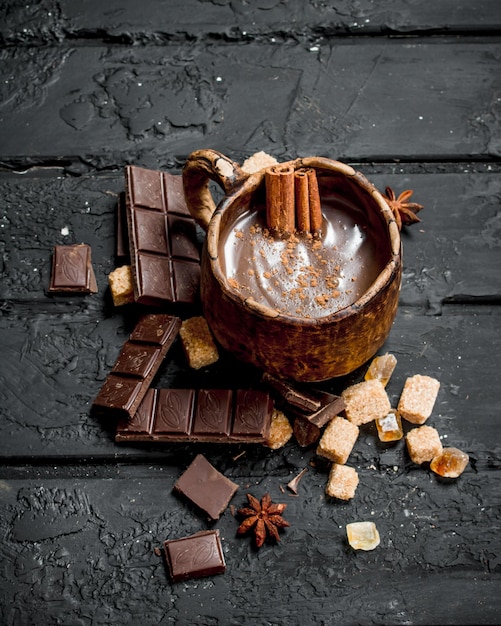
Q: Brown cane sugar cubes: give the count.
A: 9